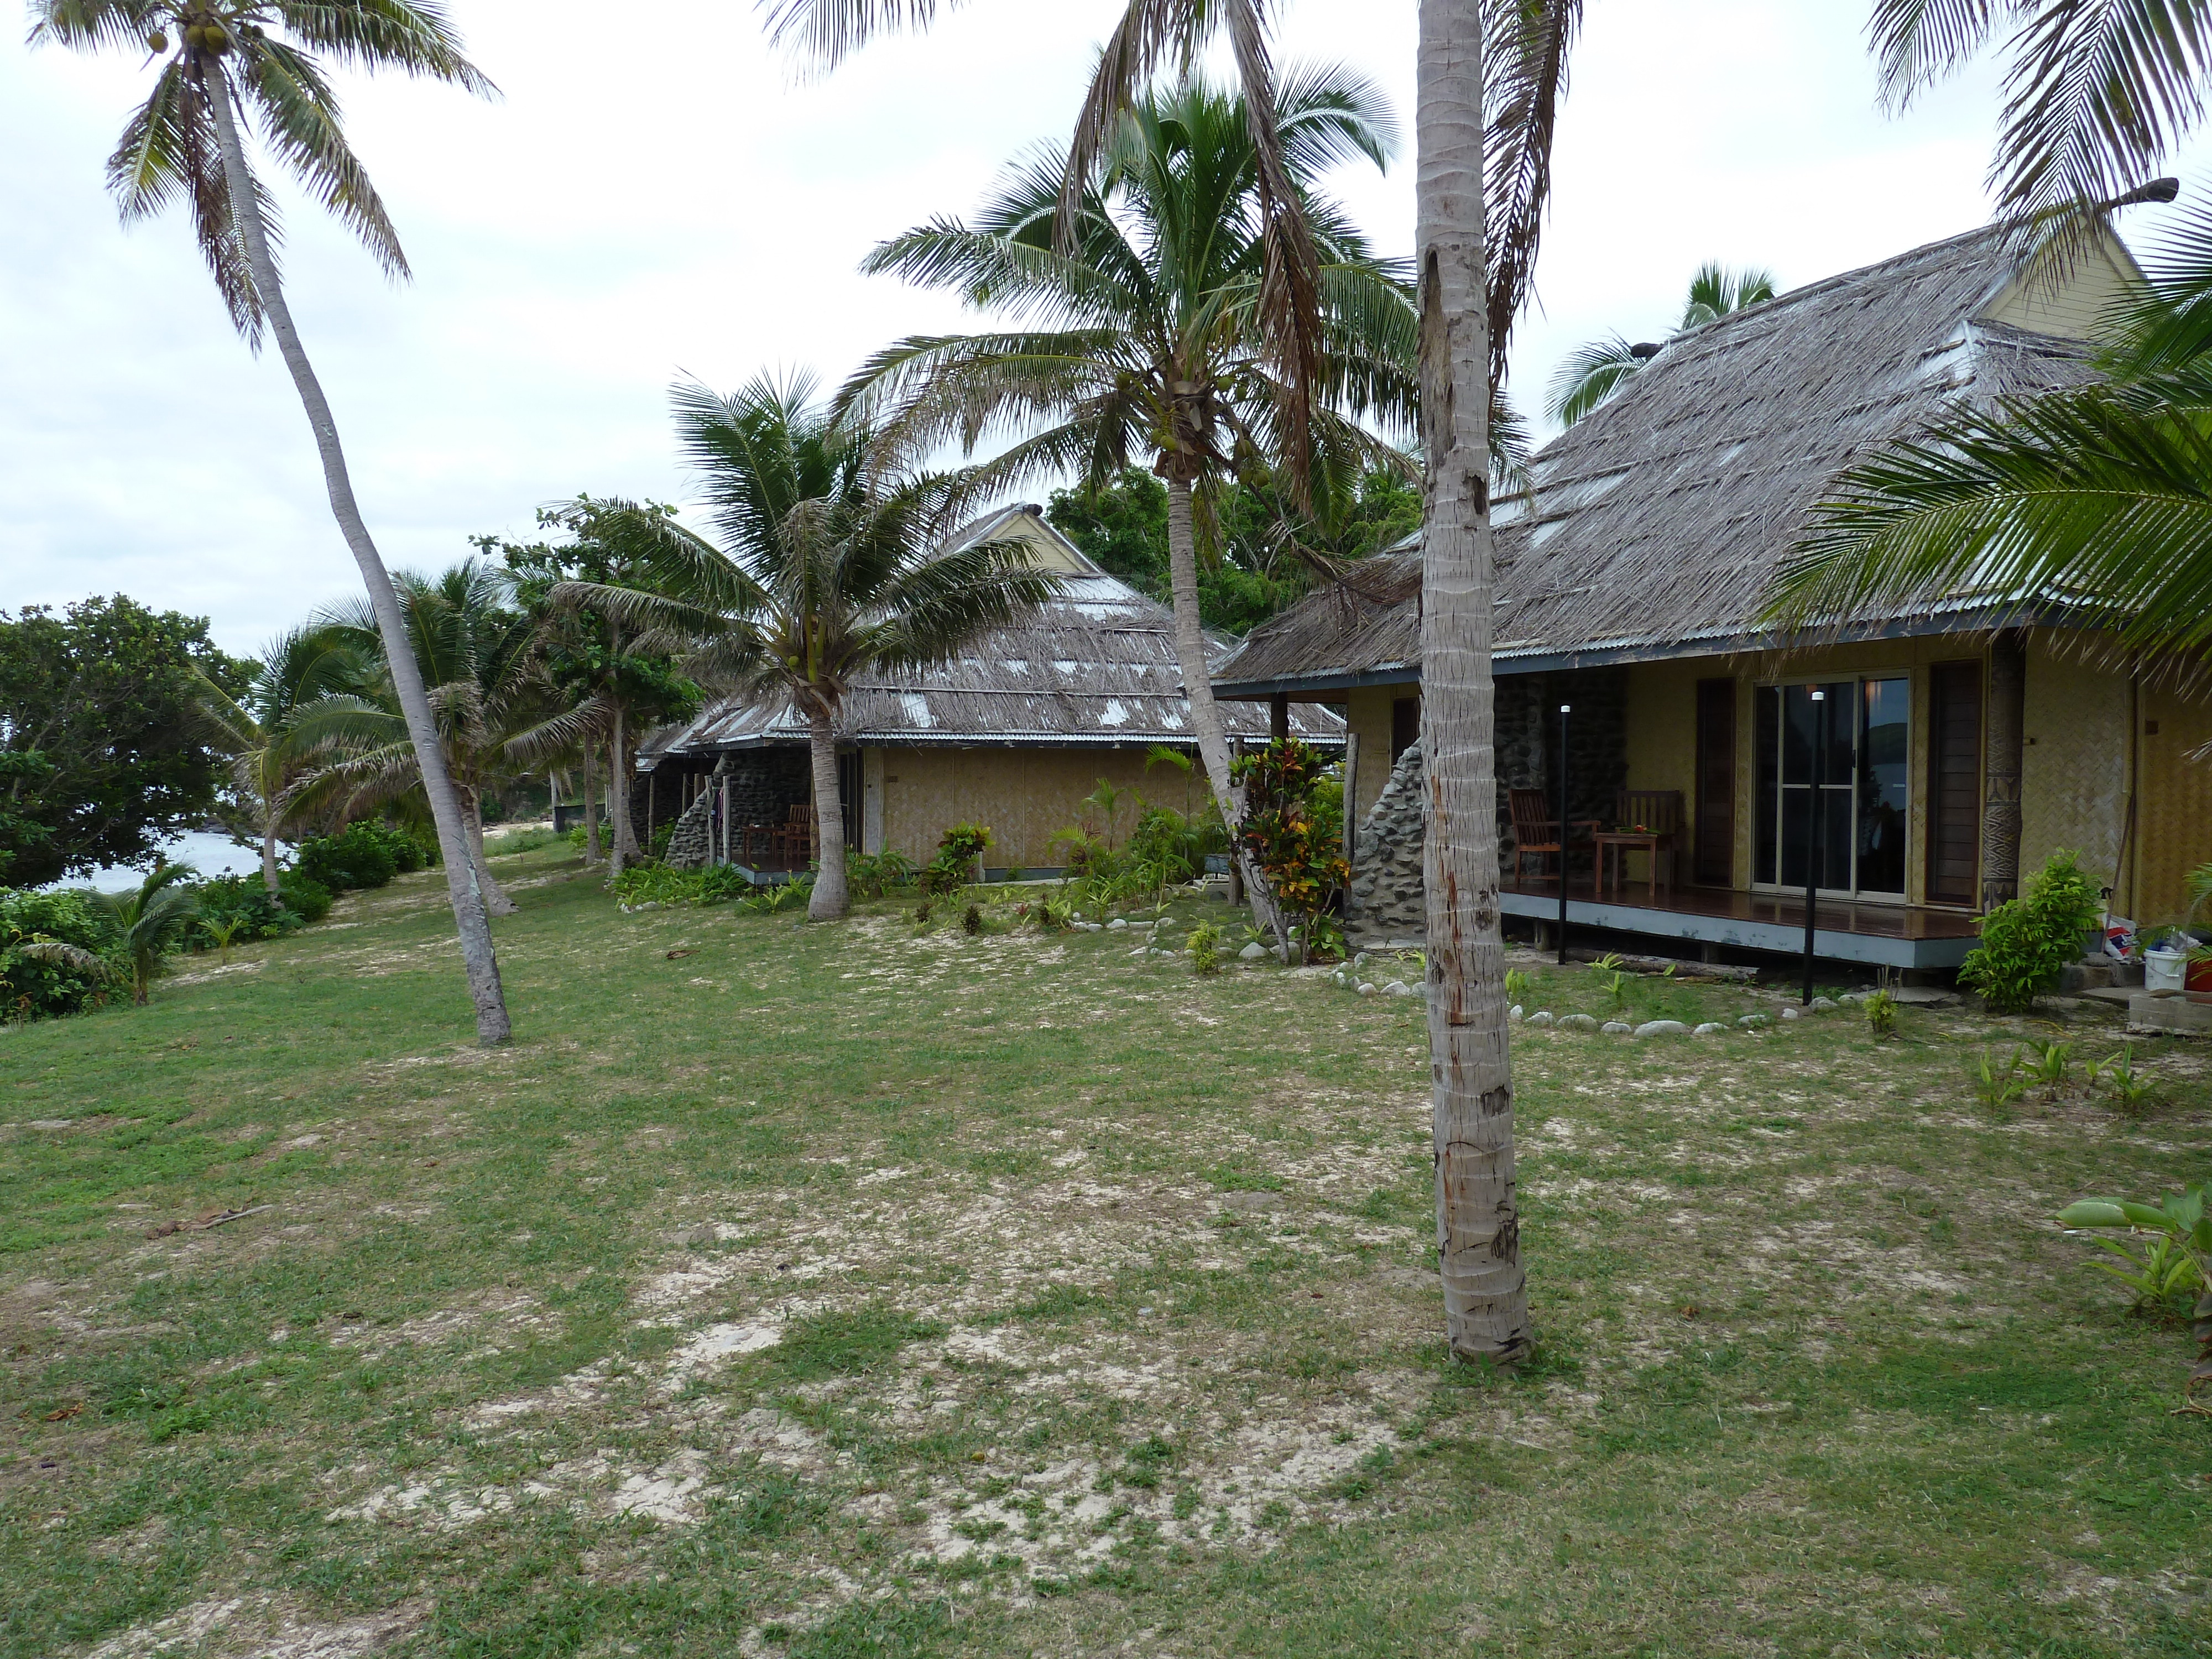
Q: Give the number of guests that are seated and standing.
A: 0